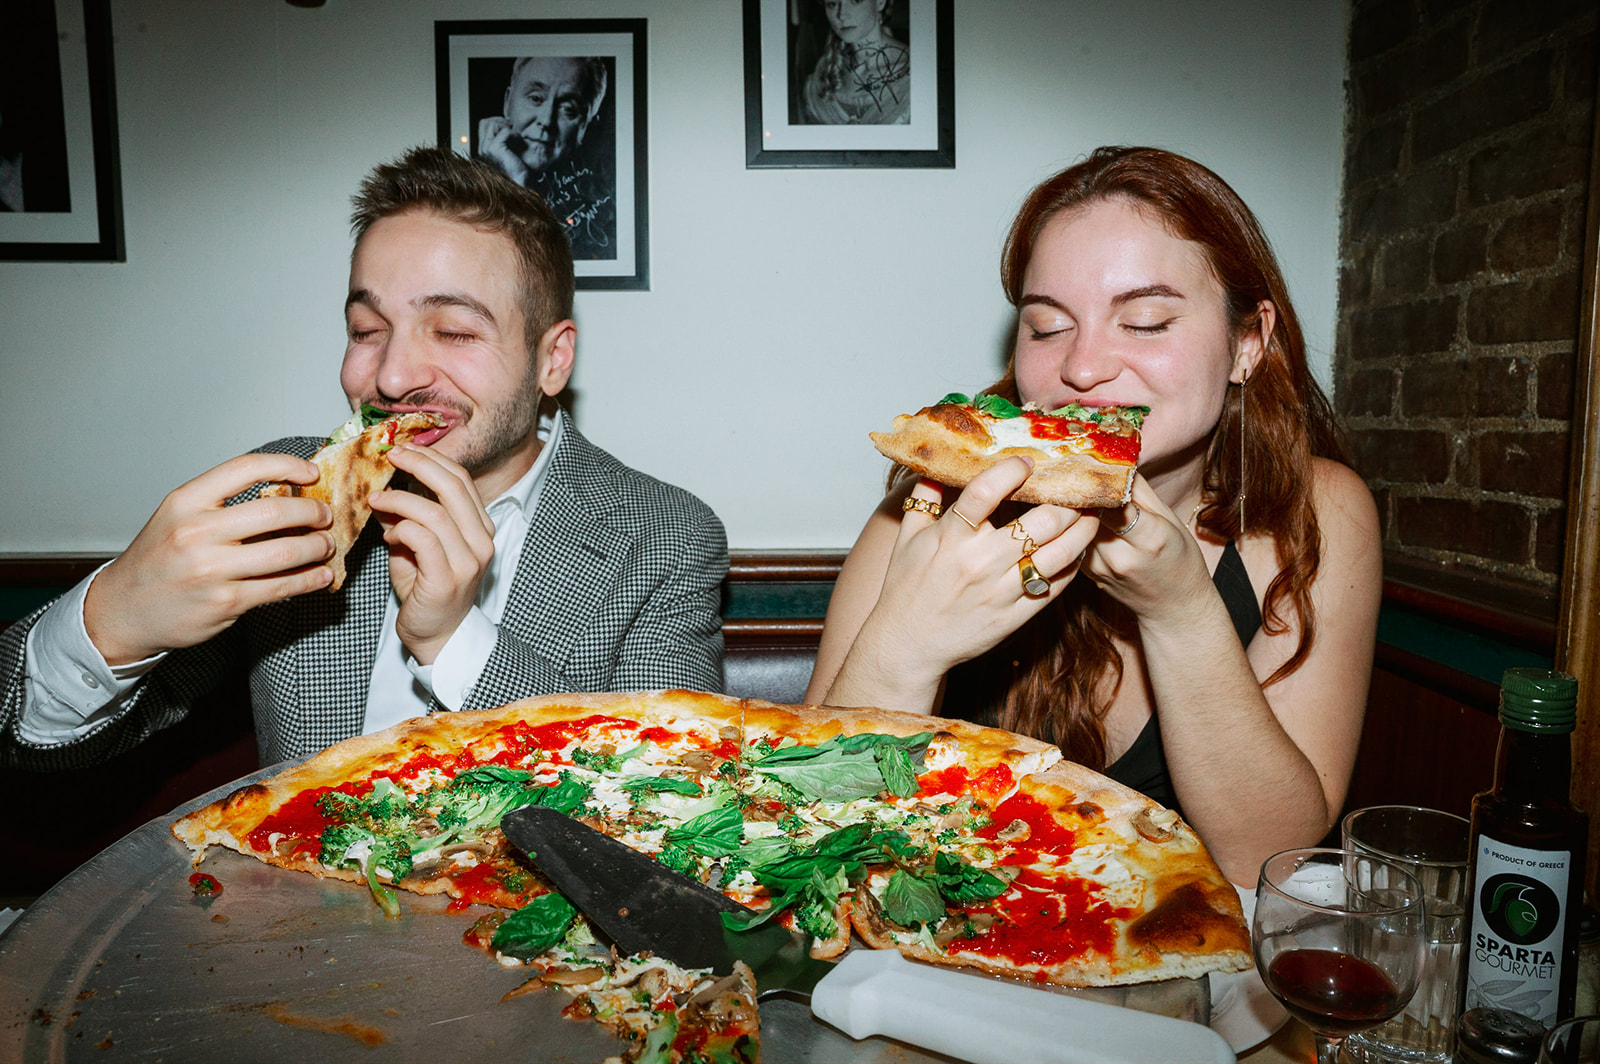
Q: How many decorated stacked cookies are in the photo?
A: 0